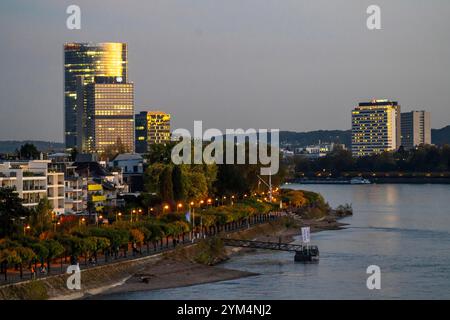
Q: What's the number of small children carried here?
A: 0